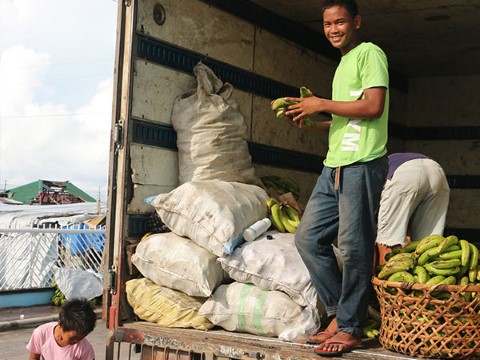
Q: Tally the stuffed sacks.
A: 6